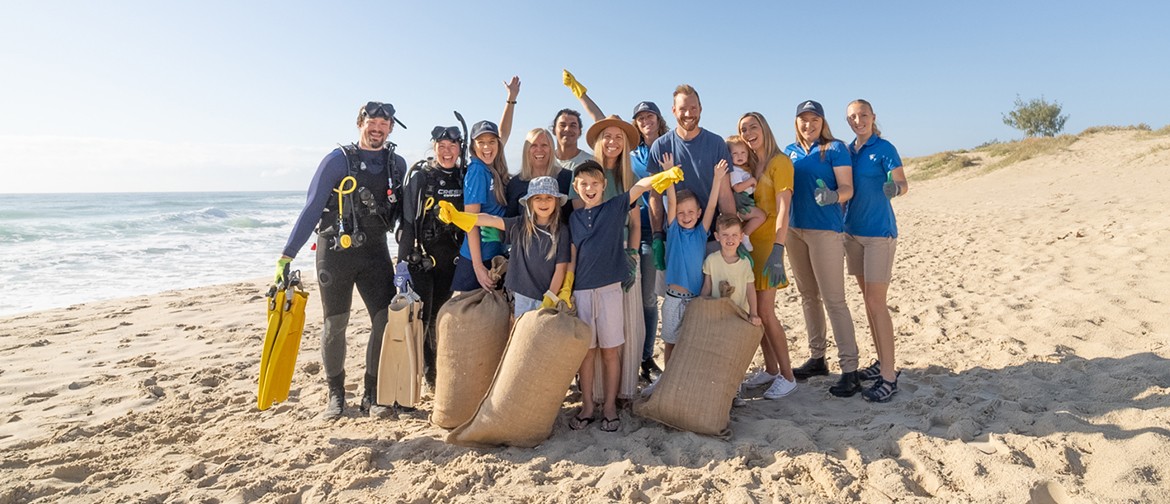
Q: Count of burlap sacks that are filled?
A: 3